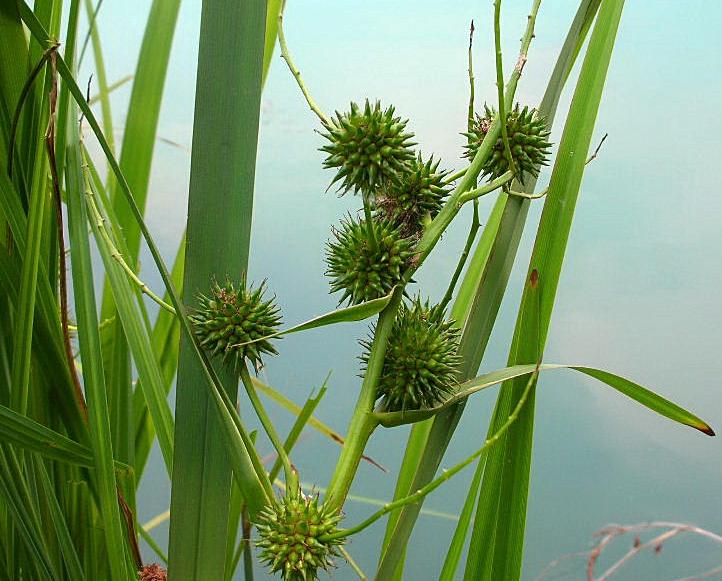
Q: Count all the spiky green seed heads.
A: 7